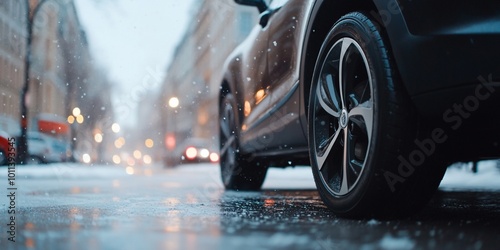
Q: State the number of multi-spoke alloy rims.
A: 2